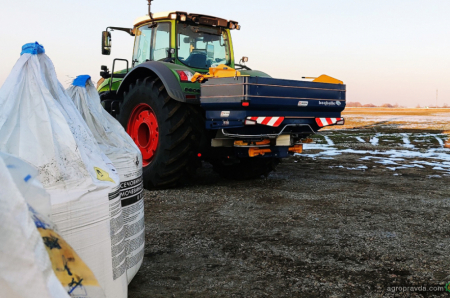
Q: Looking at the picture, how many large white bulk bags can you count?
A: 3